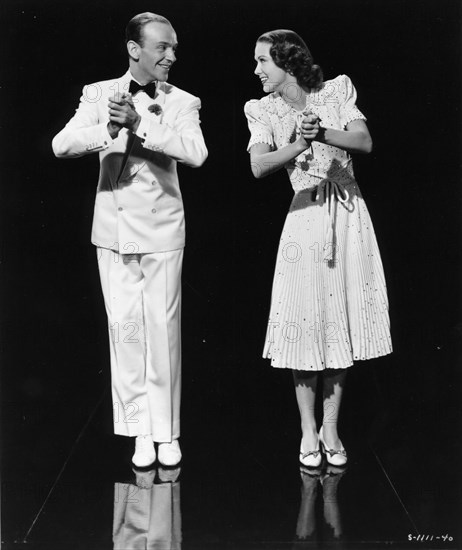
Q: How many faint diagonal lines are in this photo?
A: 2